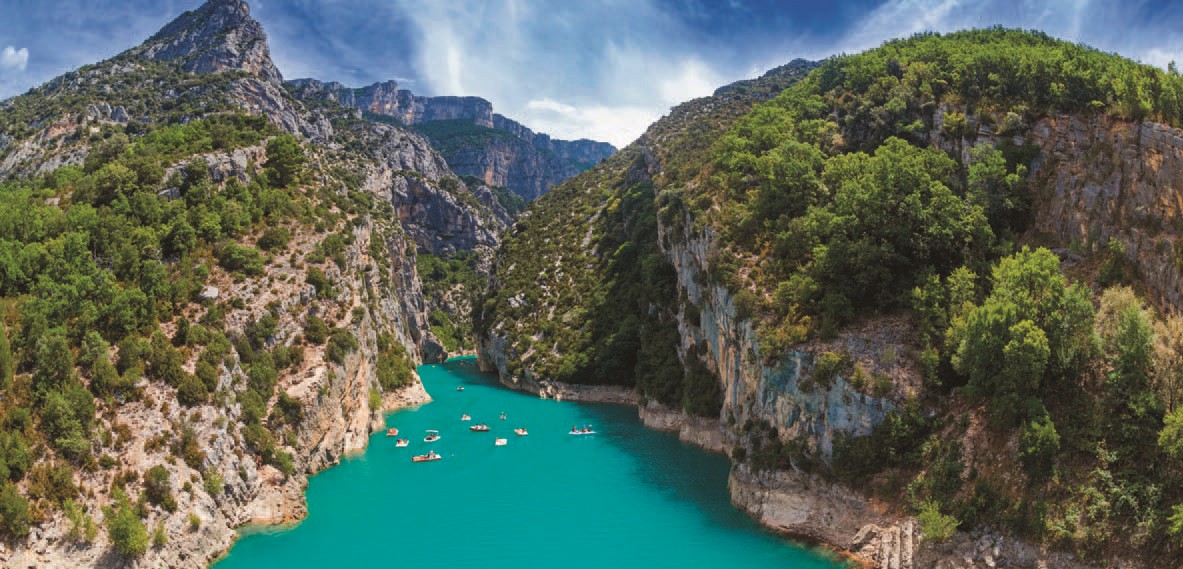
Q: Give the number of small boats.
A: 11